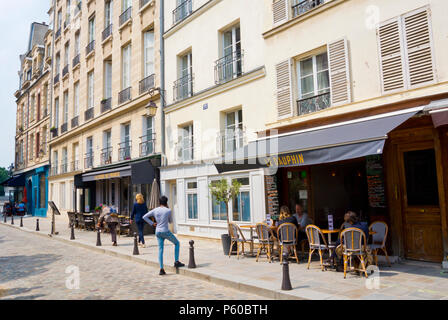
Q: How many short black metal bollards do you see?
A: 9